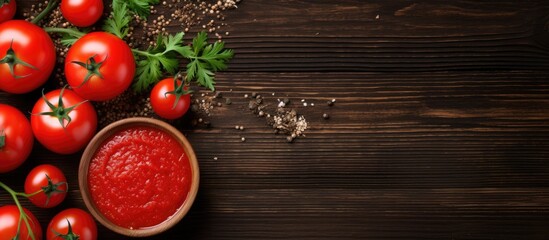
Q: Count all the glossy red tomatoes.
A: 10